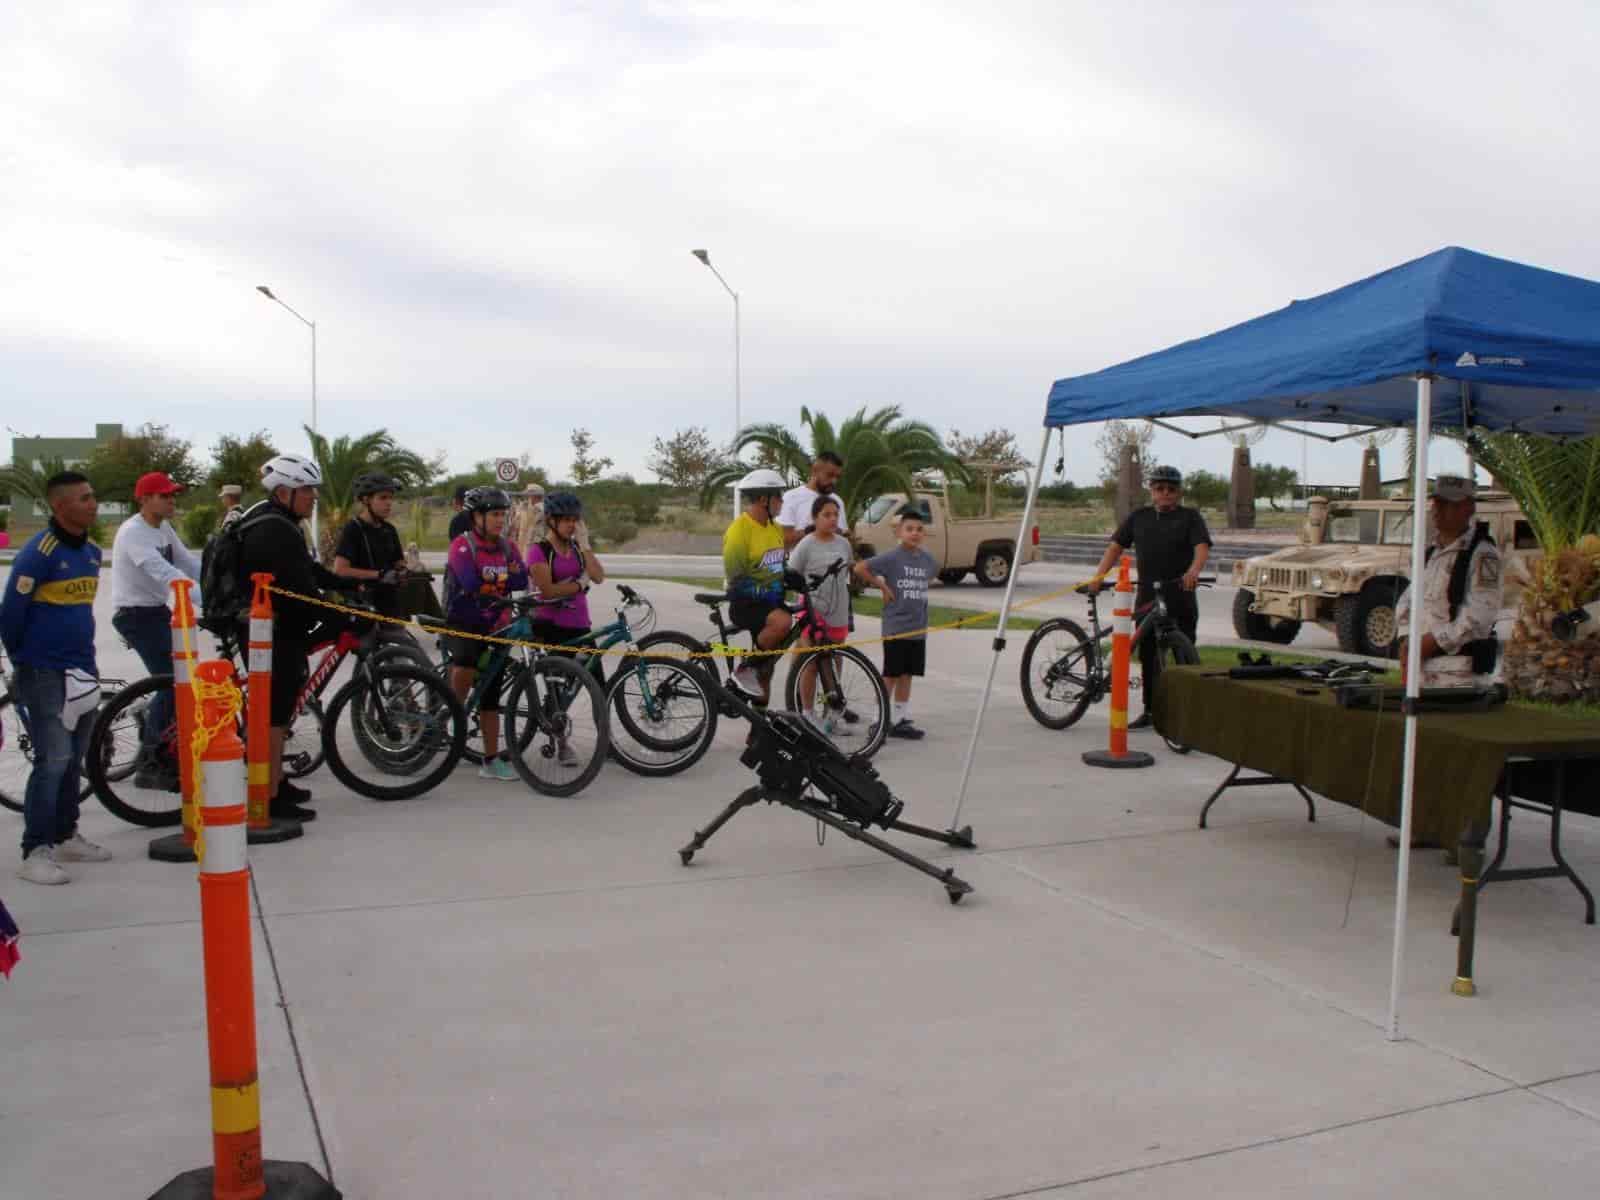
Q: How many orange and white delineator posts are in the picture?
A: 4